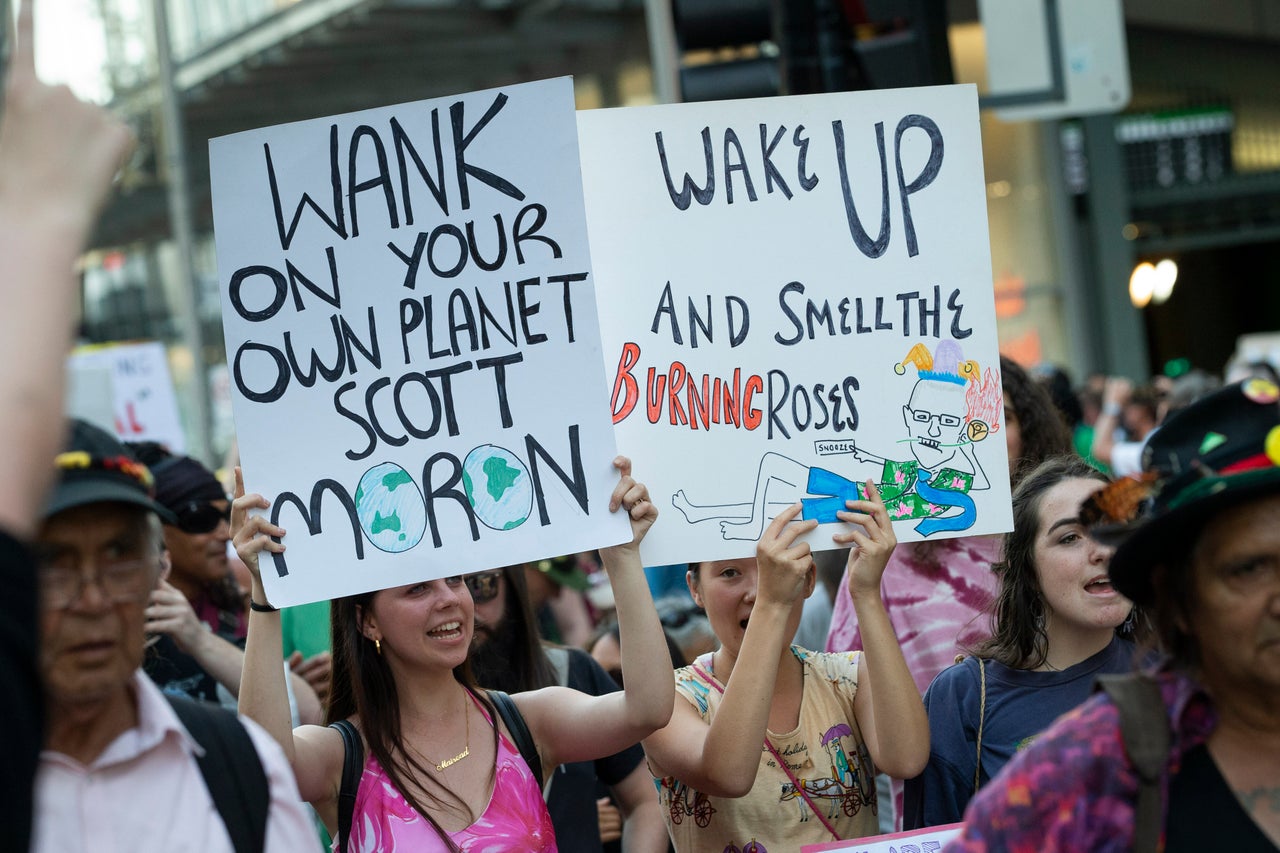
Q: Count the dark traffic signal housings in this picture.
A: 2